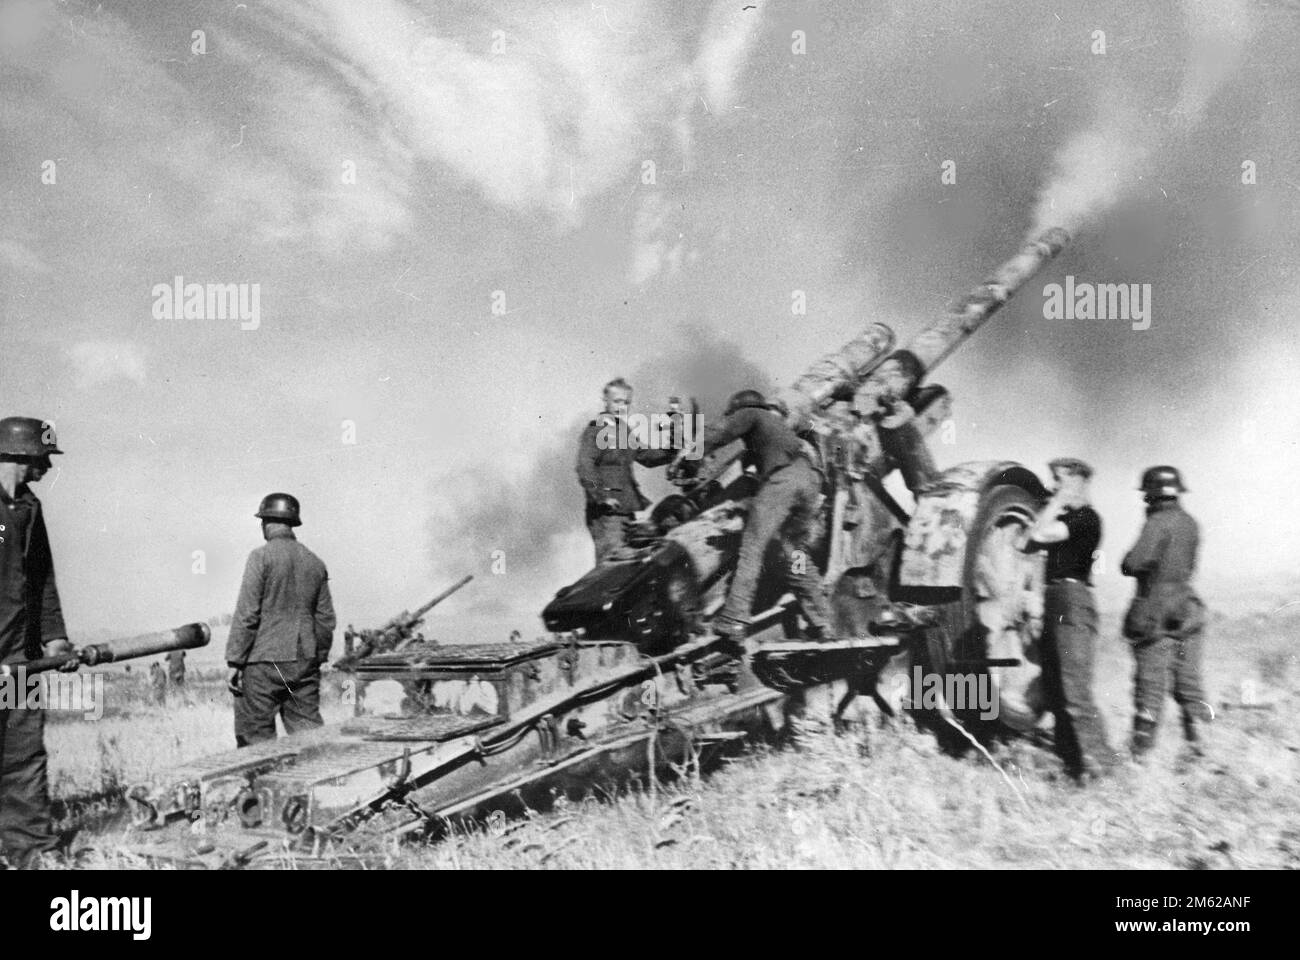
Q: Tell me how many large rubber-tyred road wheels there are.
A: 1